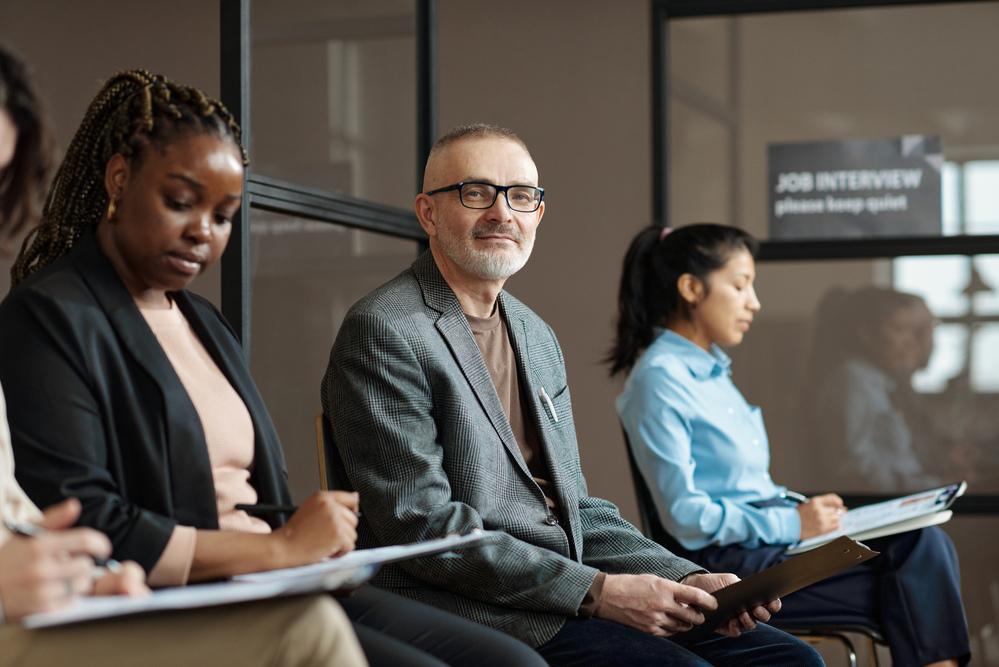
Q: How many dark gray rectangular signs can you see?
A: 1